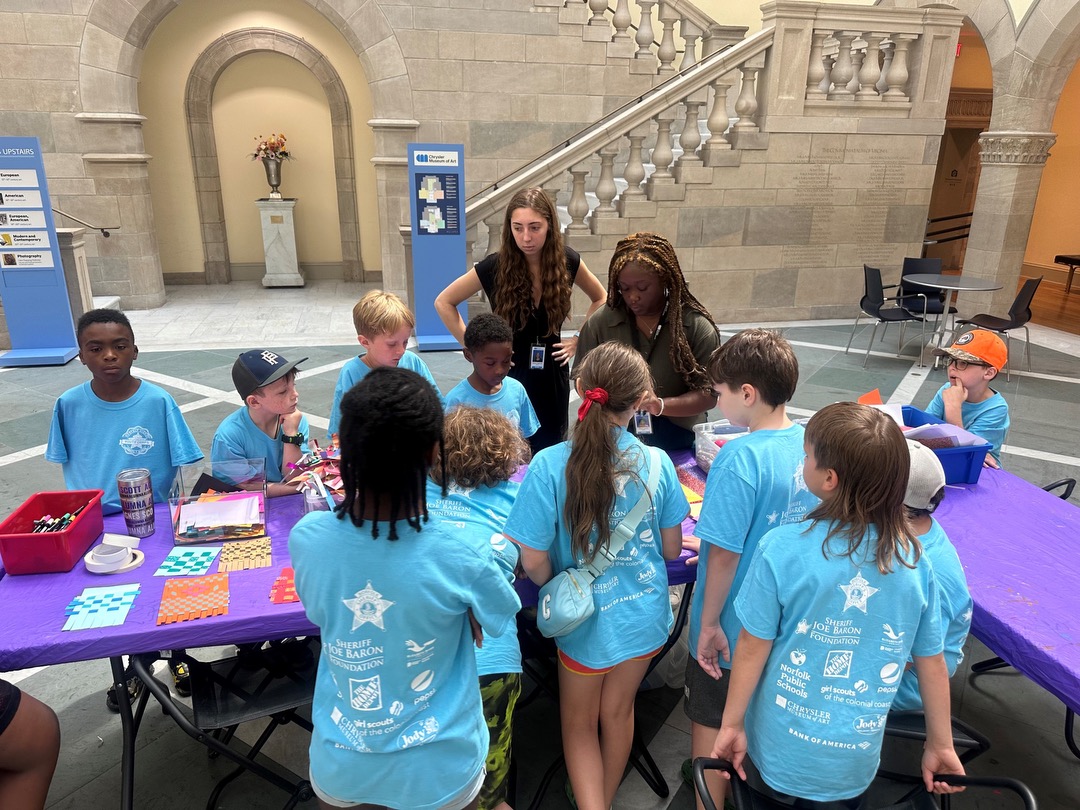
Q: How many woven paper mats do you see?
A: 5